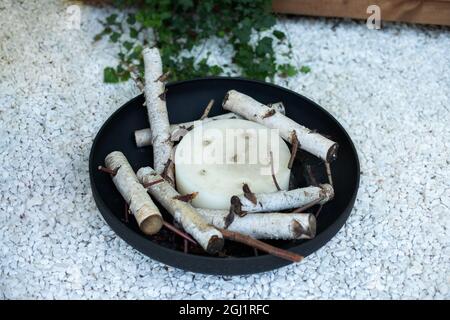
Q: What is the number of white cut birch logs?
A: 7